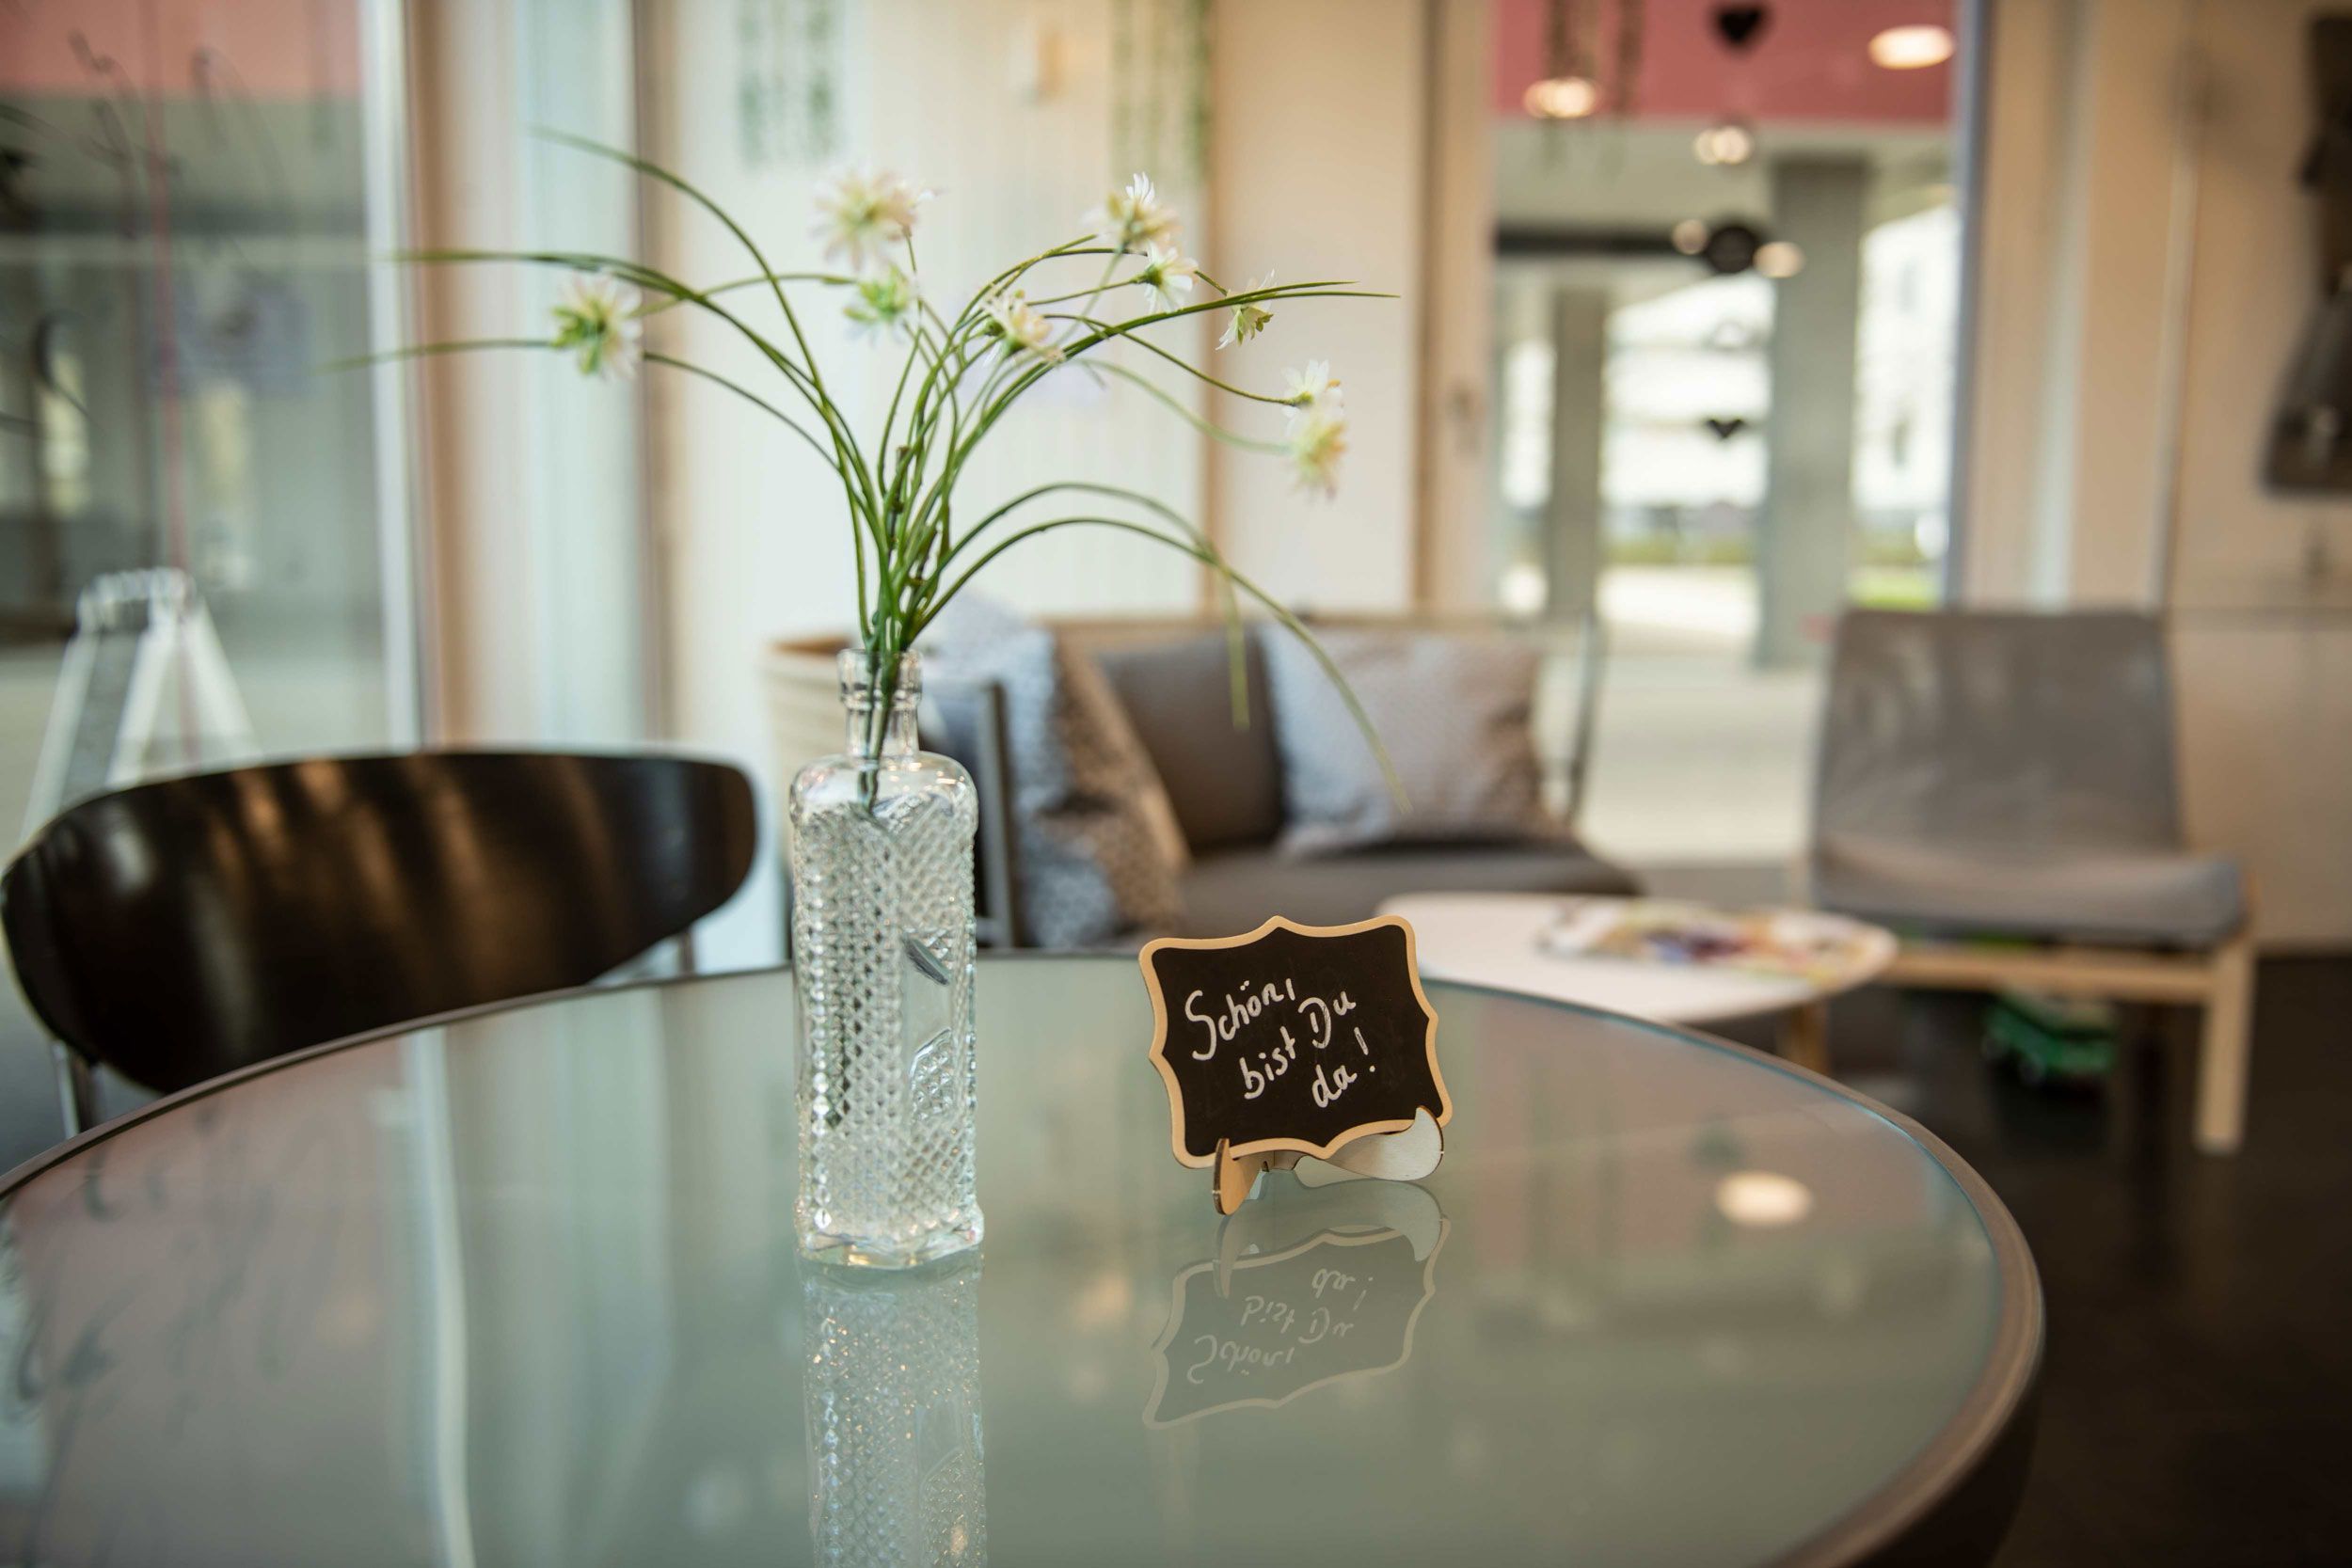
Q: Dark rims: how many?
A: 1